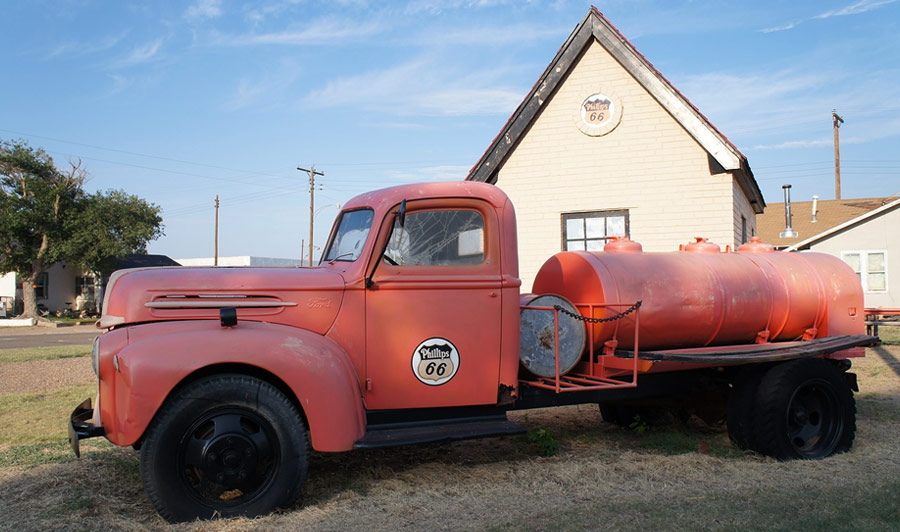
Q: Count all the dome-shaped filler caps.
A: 3